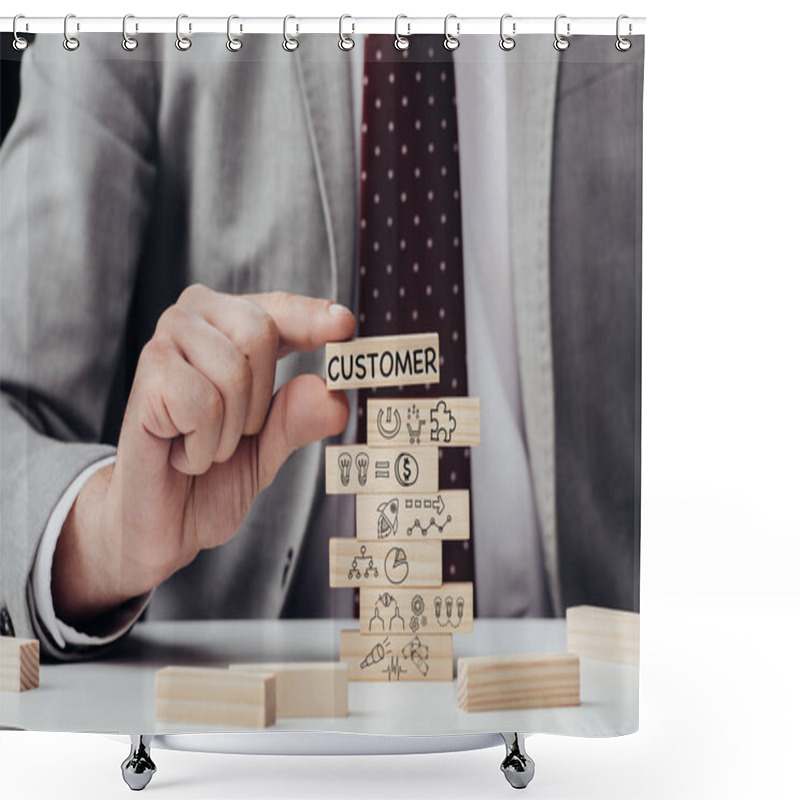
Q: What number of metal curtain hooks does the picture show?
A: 12